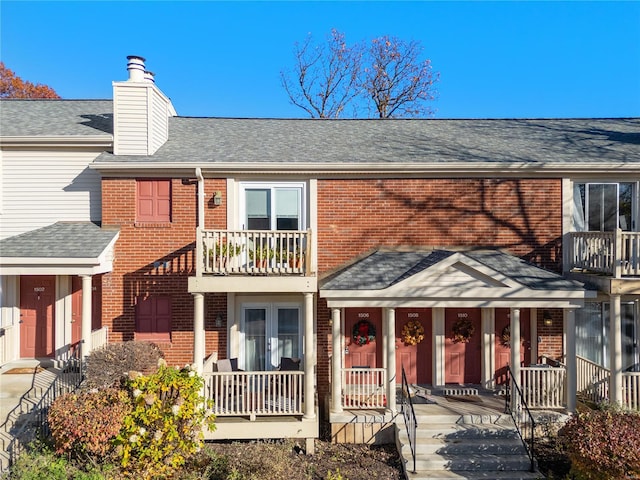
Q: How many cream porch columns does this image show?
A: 8